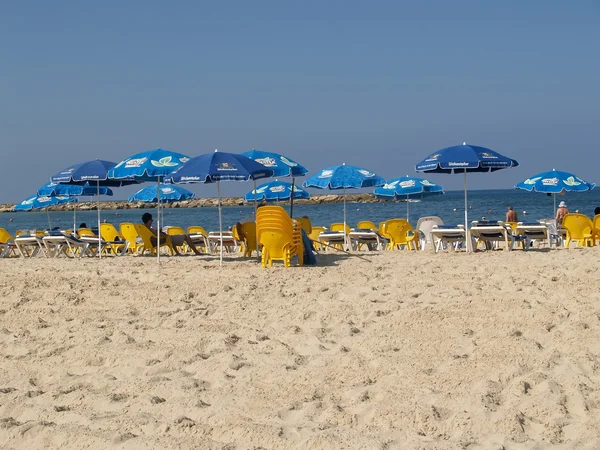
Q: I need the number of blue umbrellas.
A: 12